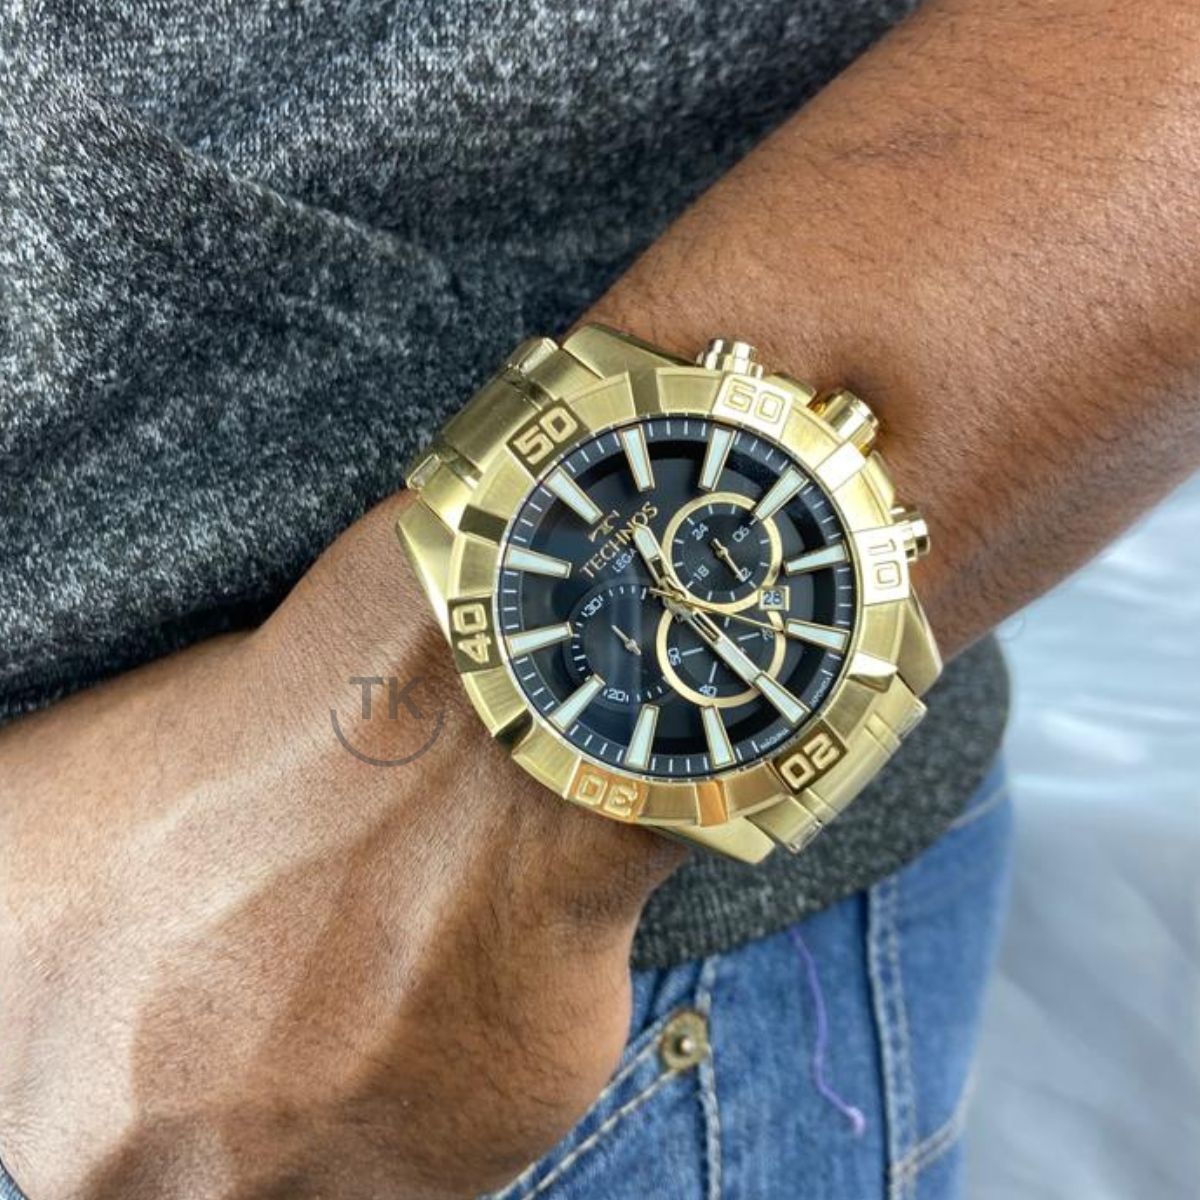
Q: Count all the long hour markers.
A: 12